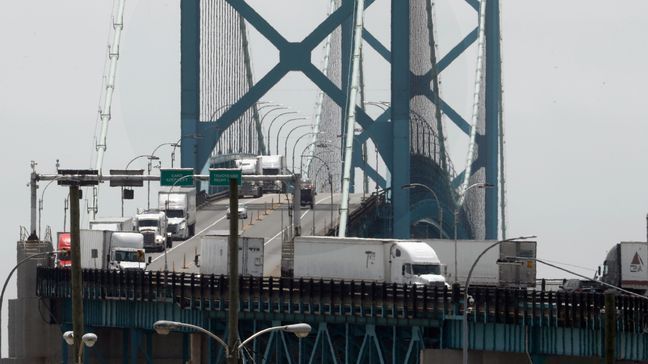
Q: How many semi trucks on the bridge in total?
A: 11